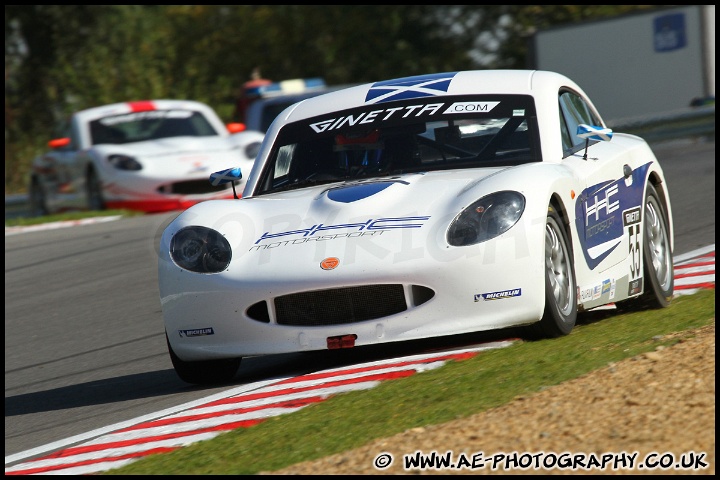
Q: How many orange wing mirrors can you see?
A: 2